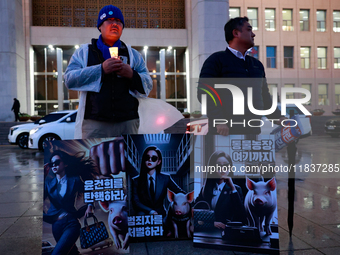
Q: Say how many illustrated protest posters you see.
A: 3